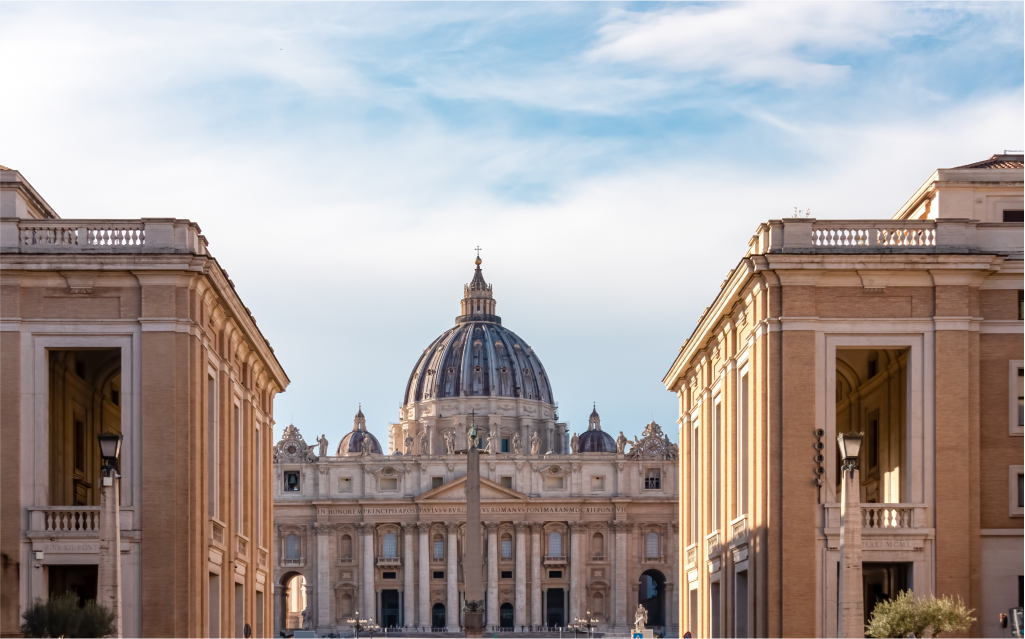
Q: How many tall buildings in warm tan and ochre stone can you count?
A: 2